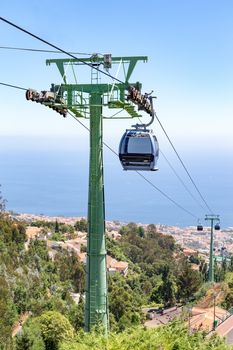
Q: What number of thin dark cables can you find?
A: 3